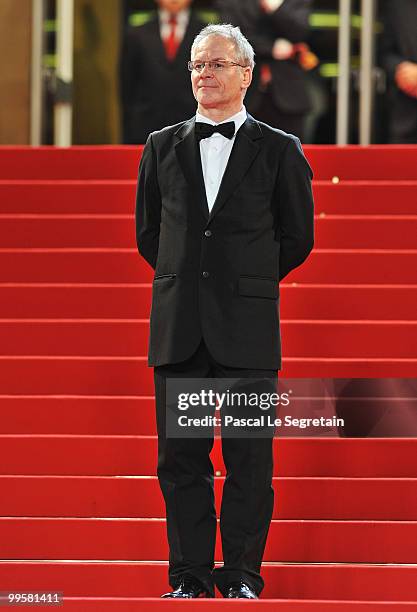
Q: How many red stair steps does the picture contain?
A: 13